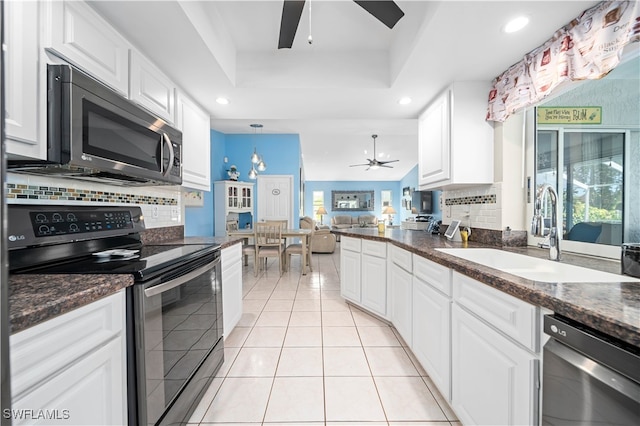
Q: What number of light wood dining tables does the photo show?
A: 1